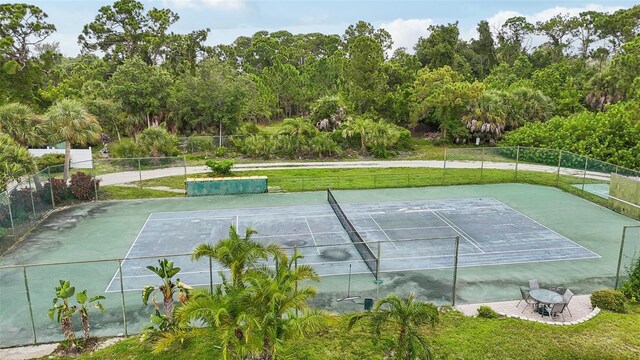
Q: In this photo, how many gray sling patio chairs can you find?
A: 4